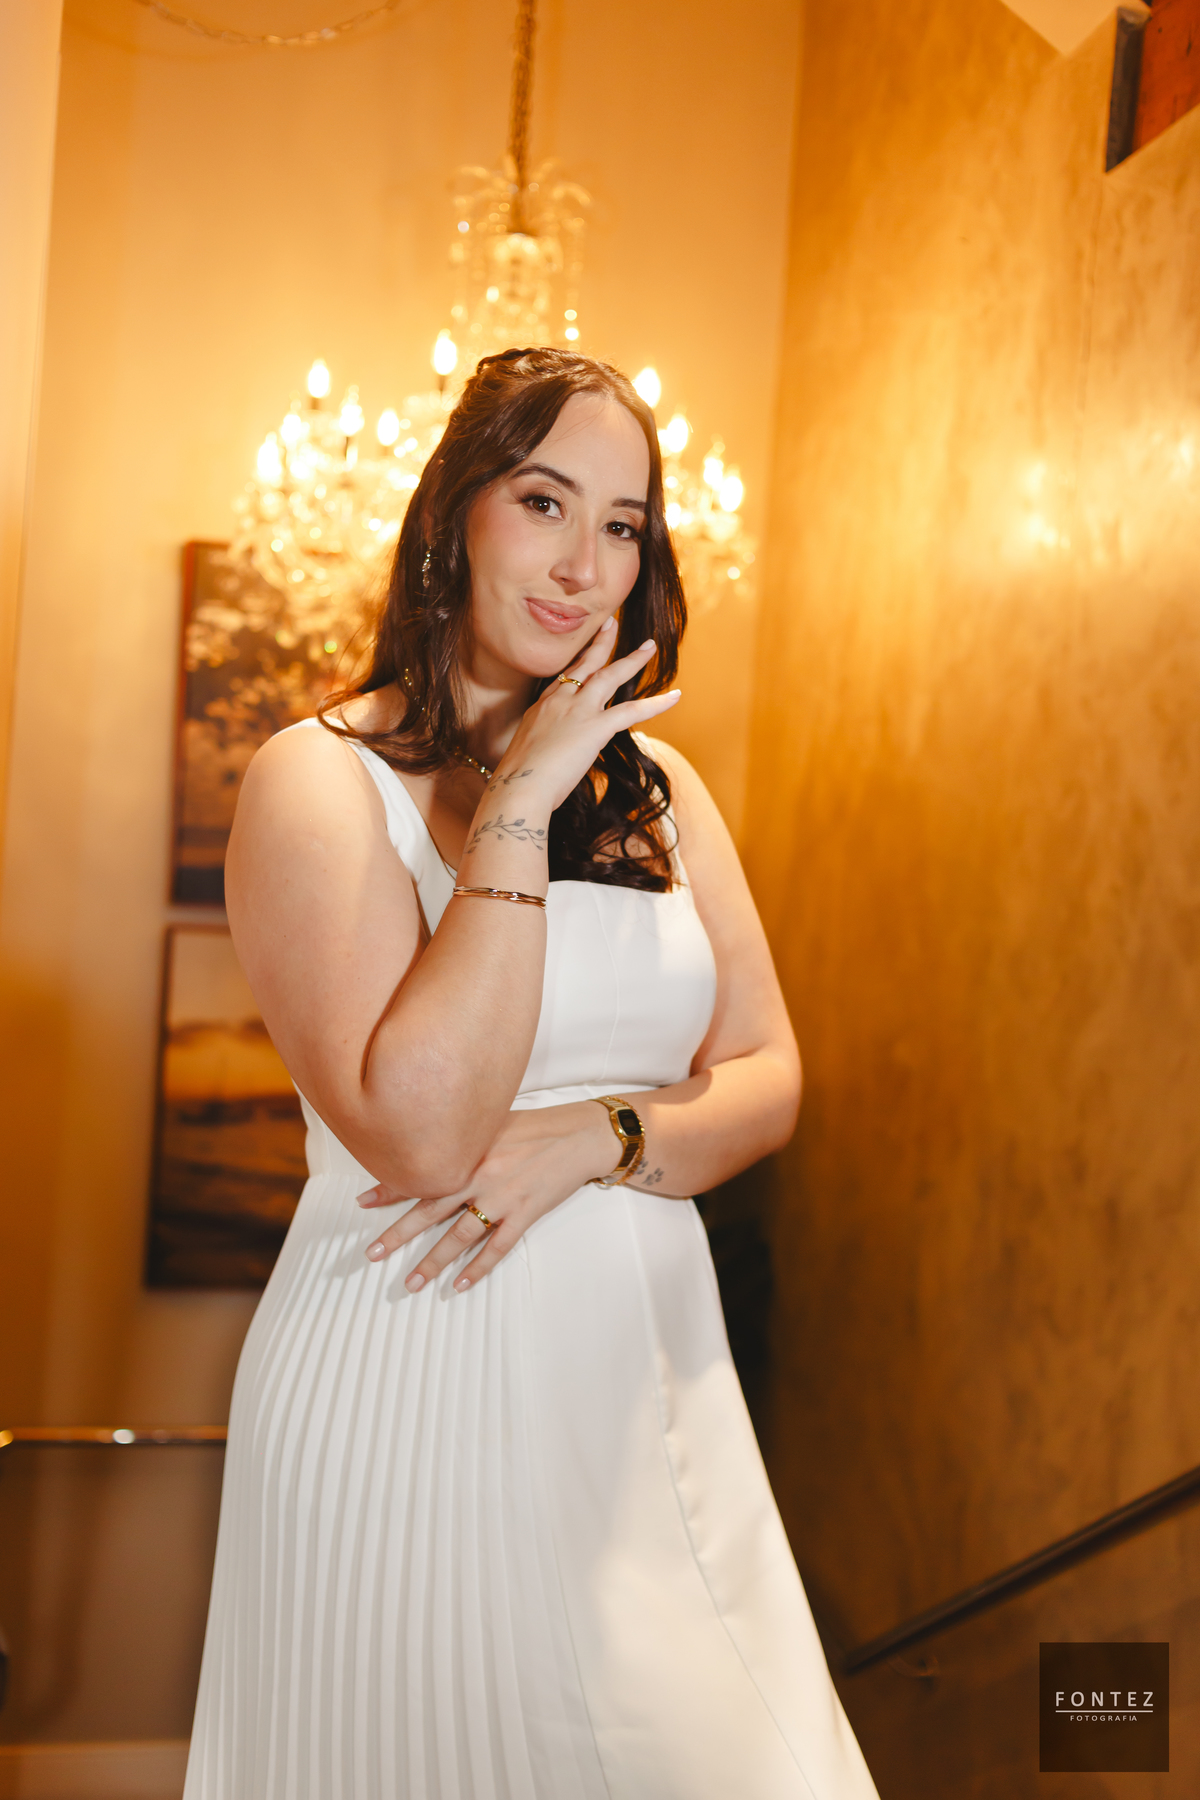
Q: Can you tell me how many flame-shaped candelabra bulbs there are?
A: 10